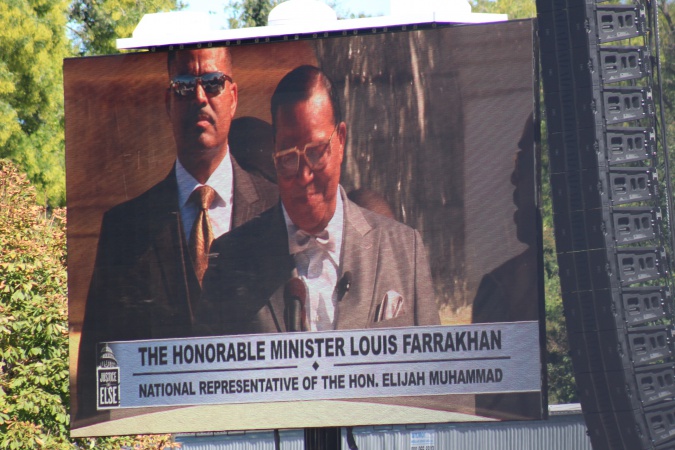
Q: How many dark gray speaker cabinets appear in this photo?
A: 11